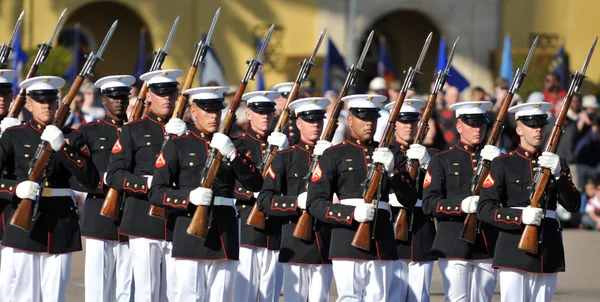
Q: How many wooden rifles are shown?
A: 12